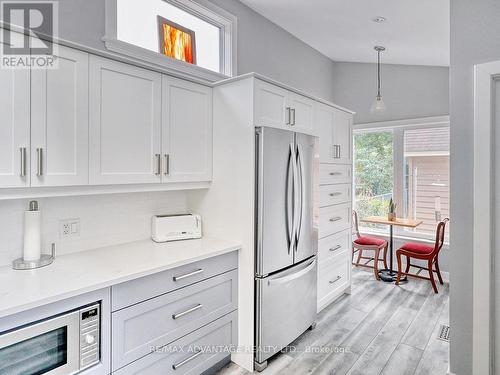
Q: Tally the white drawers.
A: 5